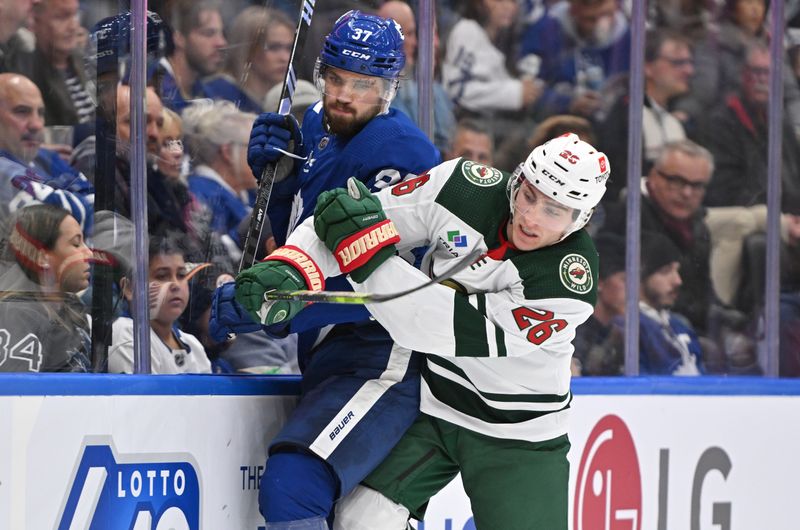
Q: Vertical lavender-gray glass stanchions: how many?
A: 4